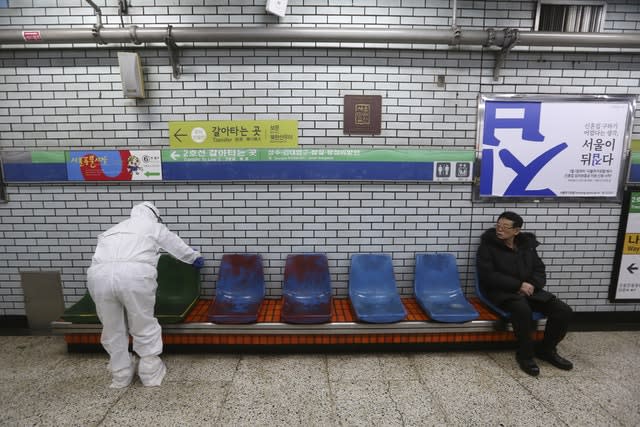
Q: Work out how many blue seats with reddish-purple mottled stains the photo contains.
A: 2